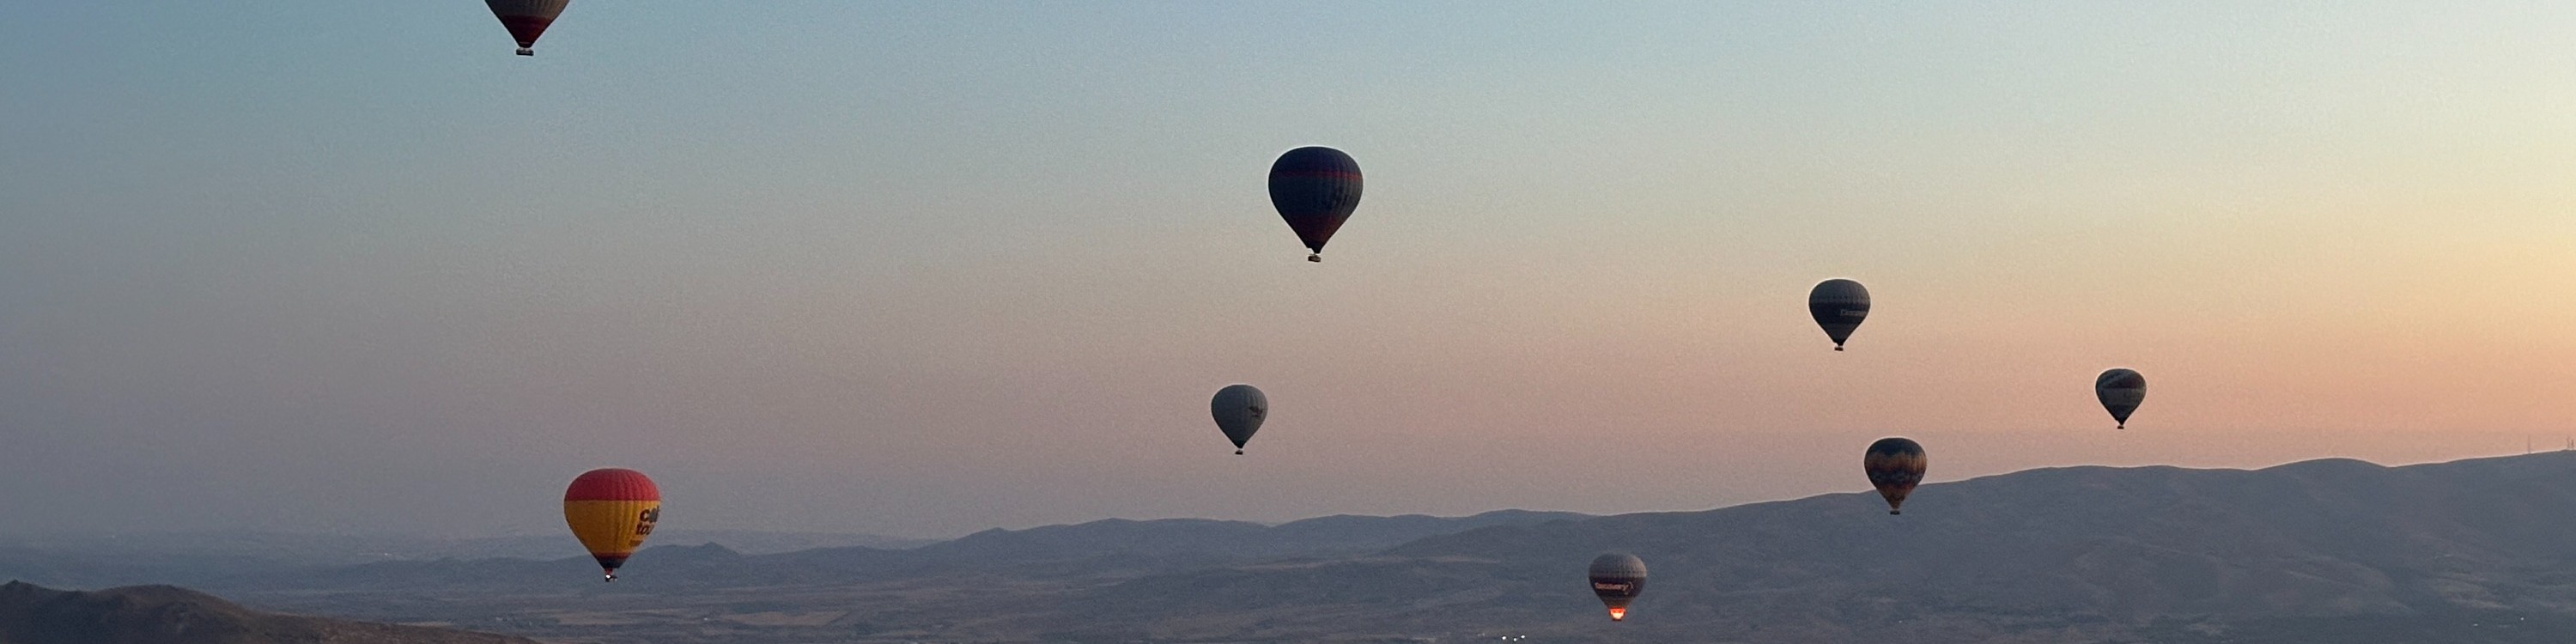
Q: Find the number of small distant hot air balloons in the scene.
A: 5